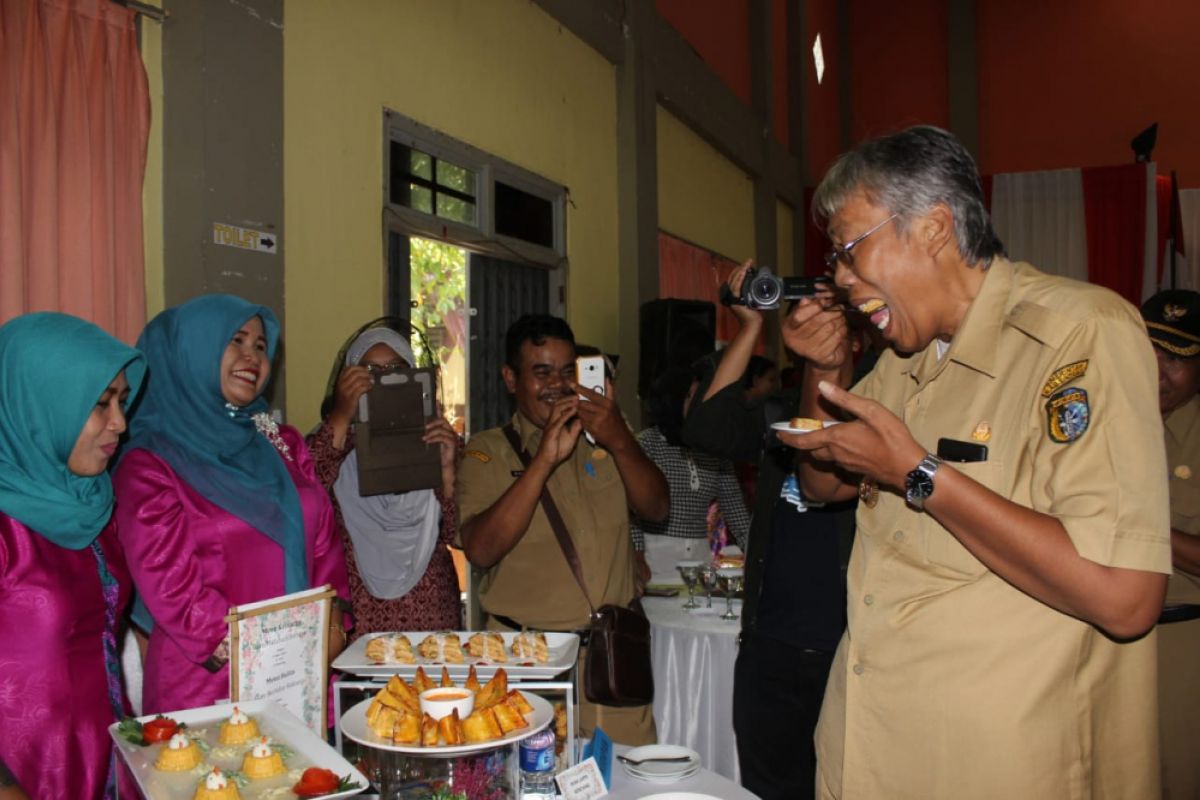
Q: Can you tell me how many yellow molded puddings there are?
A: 4